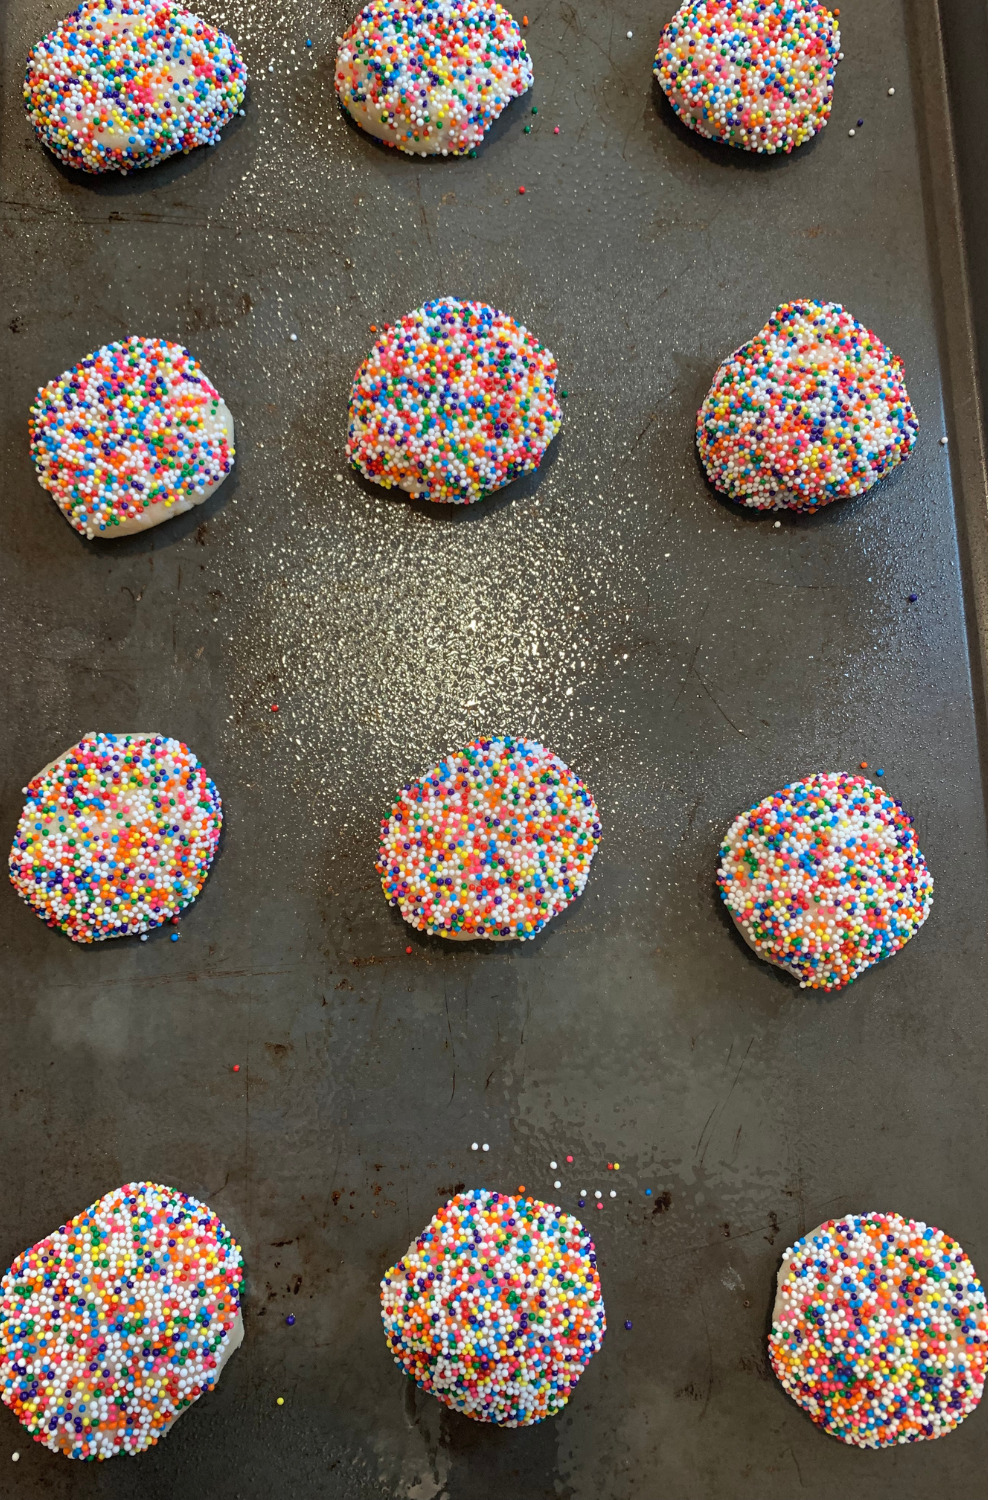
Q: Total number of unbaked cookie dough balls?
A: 12